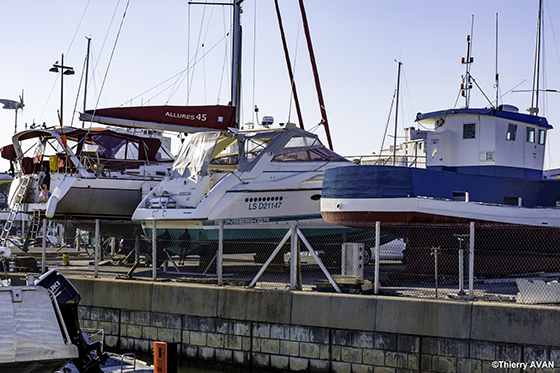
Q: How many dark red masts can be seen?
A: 2